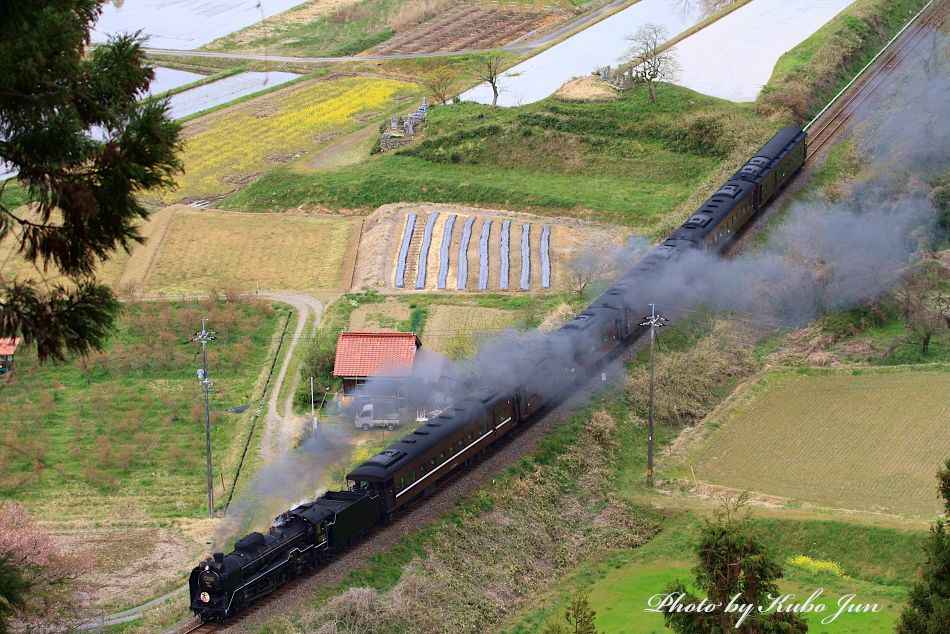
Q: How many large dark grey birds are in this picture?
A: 0